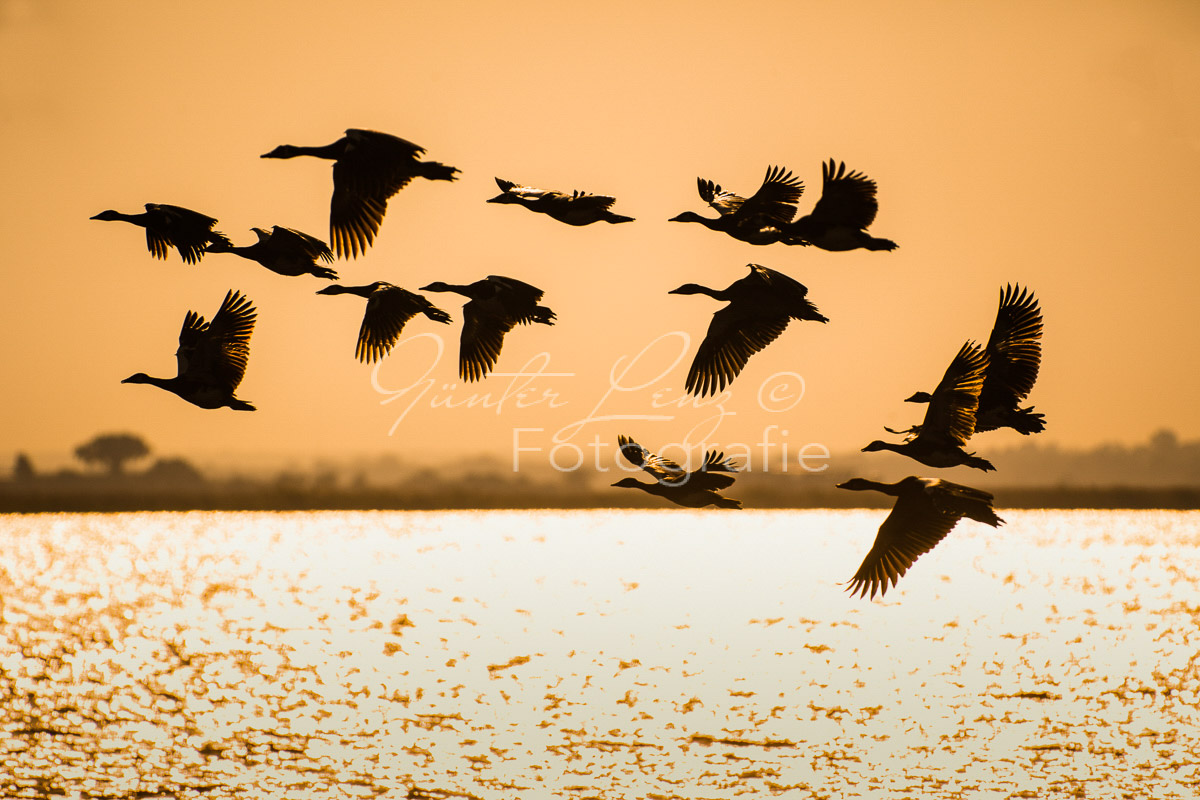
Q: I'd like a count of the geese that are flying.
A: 14